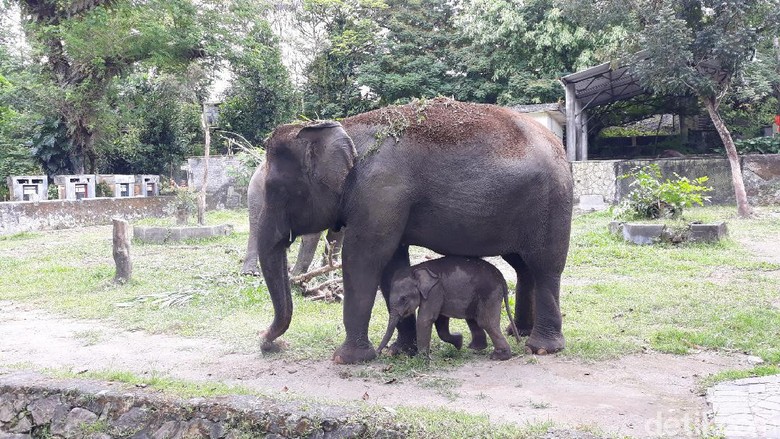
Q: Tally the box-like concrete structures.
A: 4